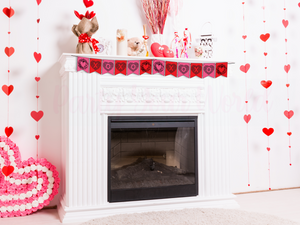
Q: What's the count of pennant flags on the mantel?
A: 12